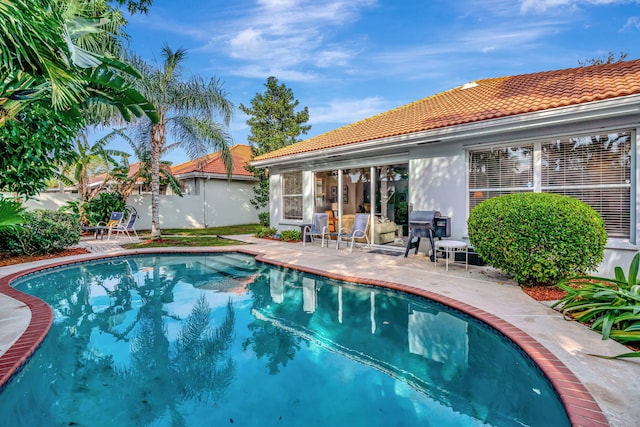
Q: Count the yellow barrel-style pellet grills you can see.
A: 0